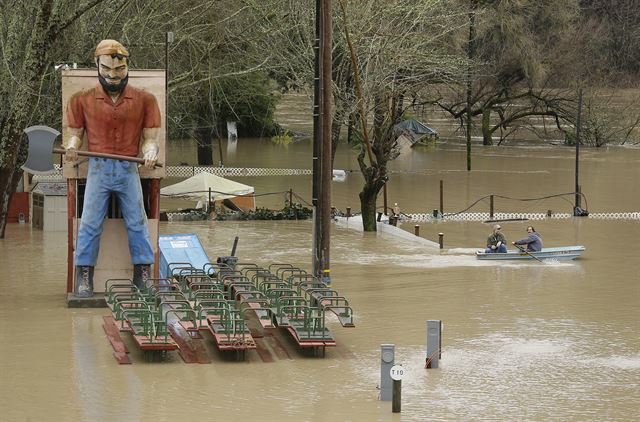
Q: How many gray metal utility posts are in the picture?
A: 2